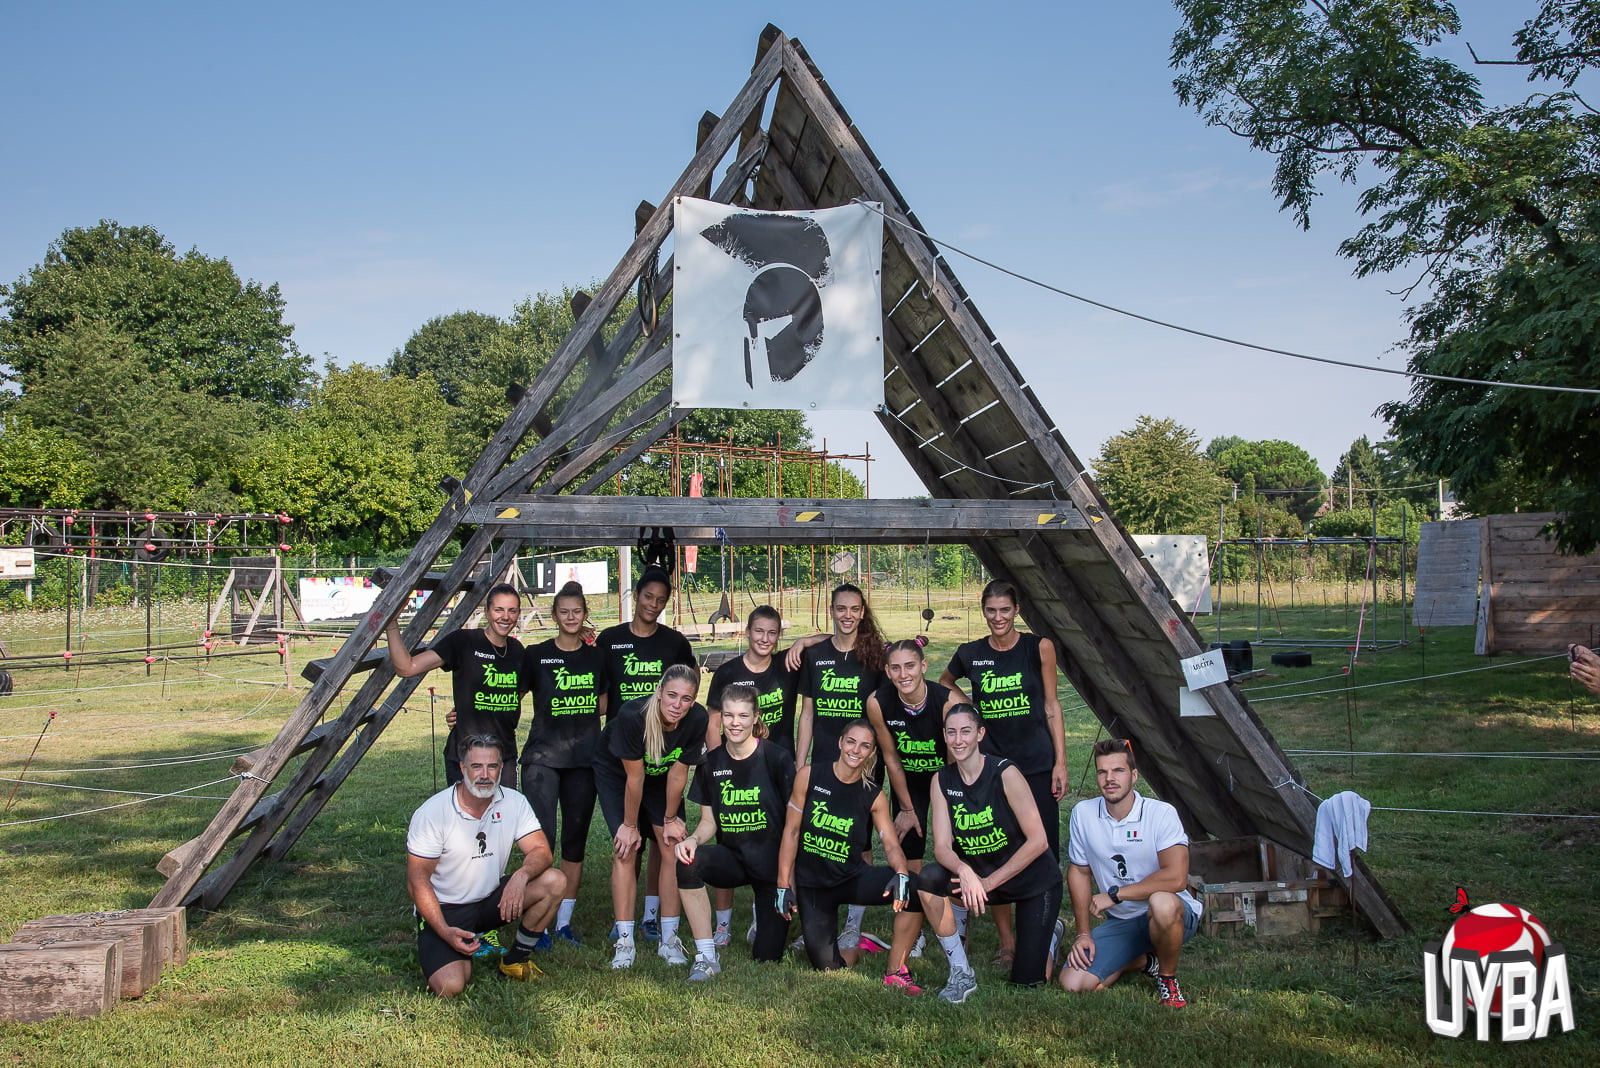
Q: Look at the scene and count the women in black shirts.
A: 11